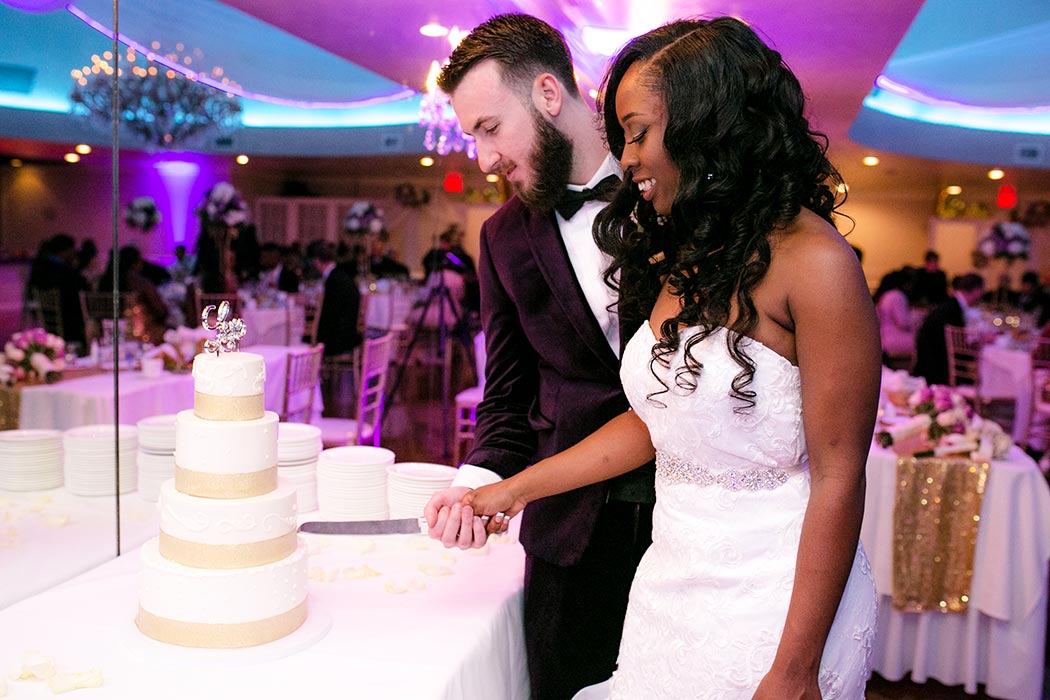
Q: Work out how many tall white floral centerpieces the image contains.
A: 4